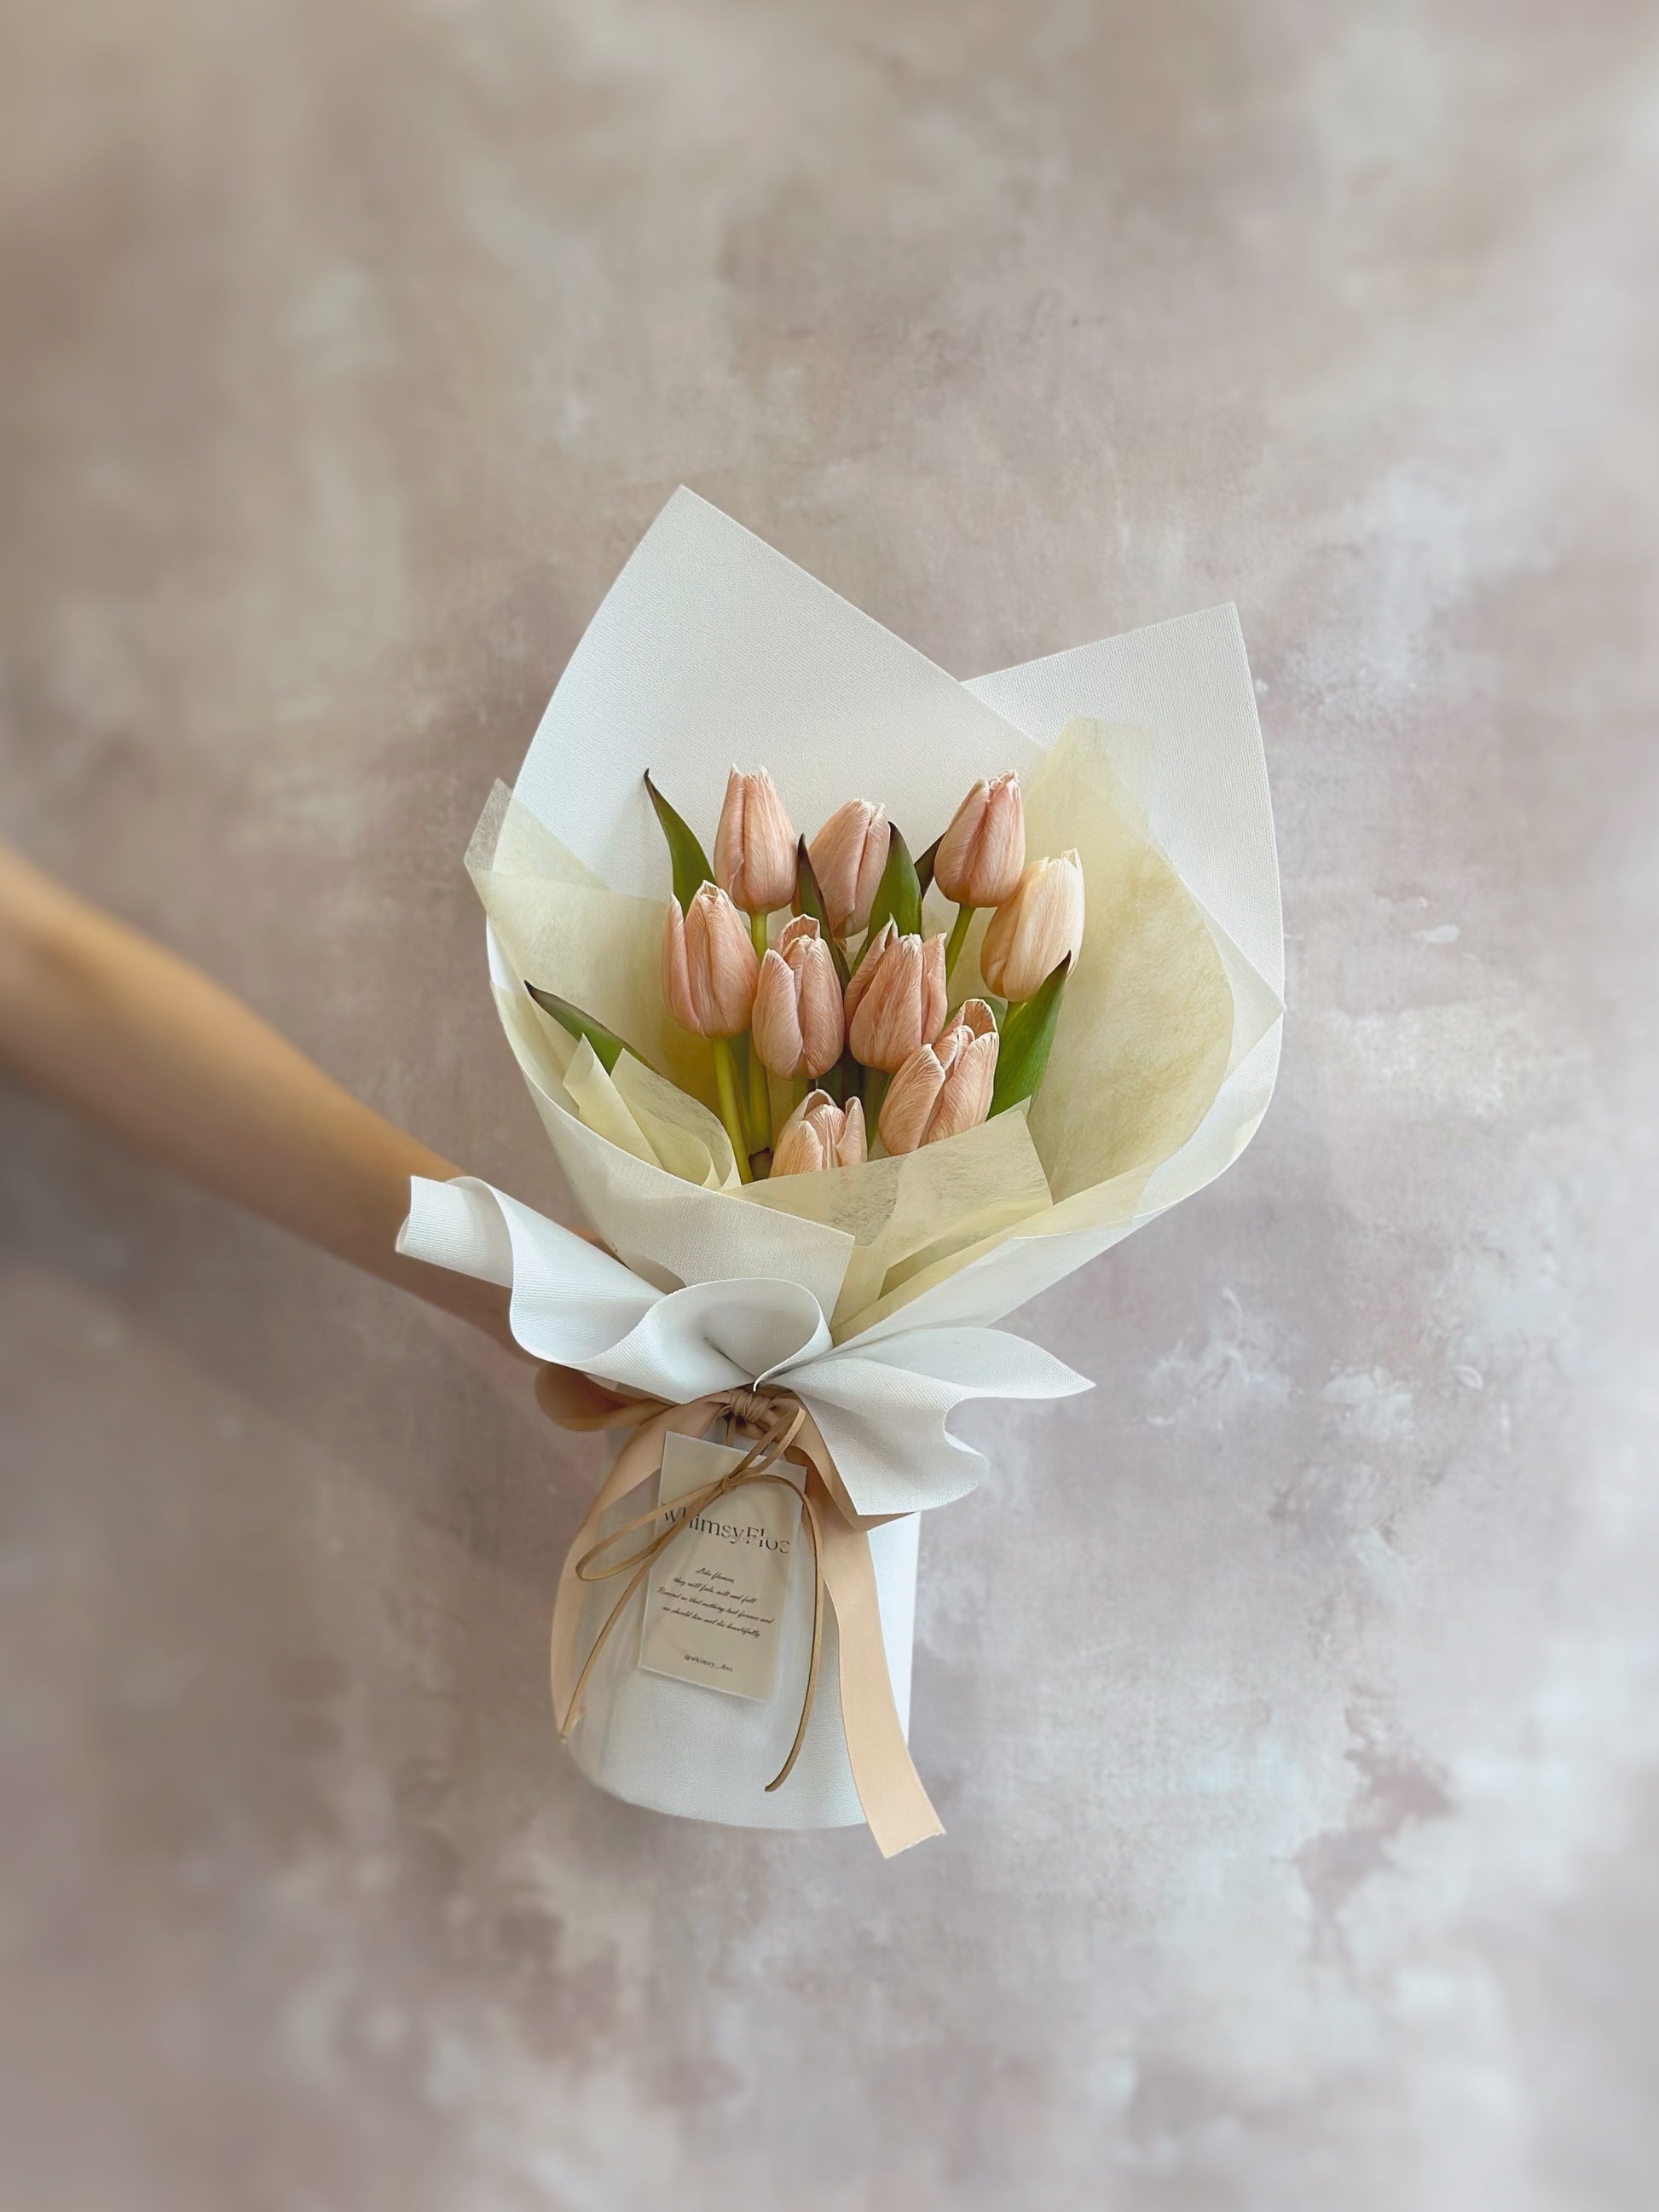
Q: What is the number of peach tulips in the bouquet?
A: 9